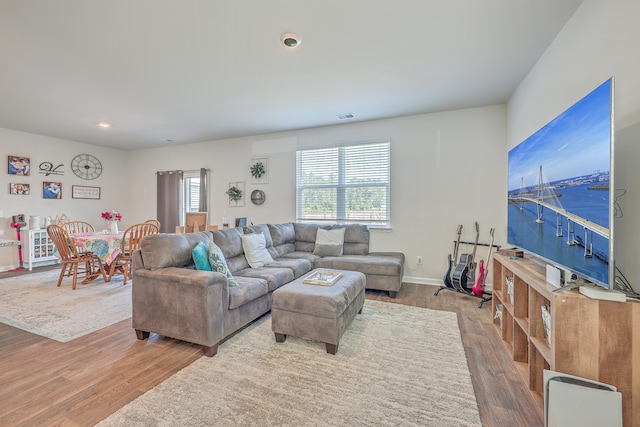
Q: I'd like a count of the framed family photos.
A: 3